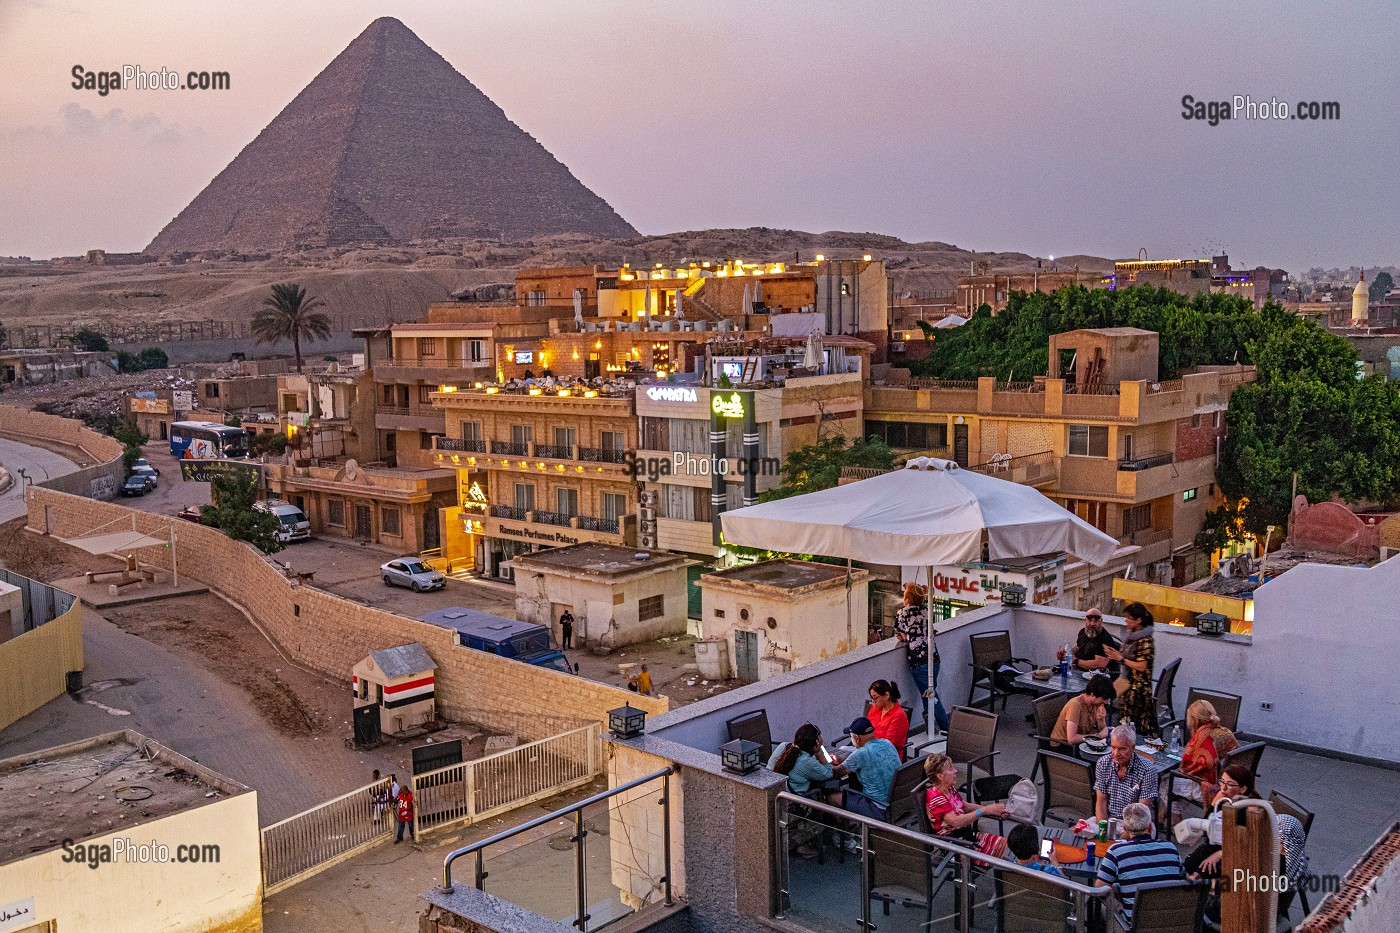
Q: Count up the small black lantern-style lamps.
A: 4